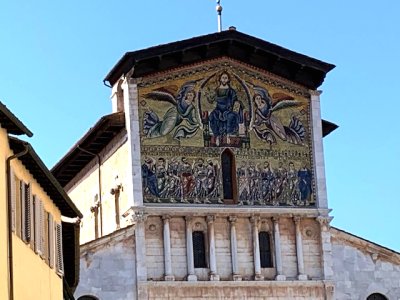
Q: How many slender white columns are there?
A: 7